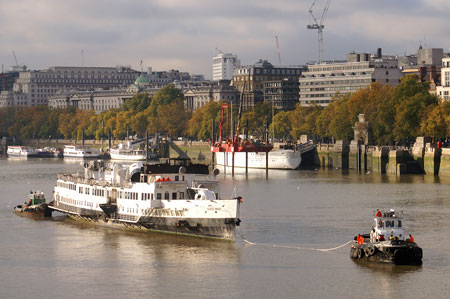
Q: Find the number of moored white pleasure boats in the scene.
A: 3